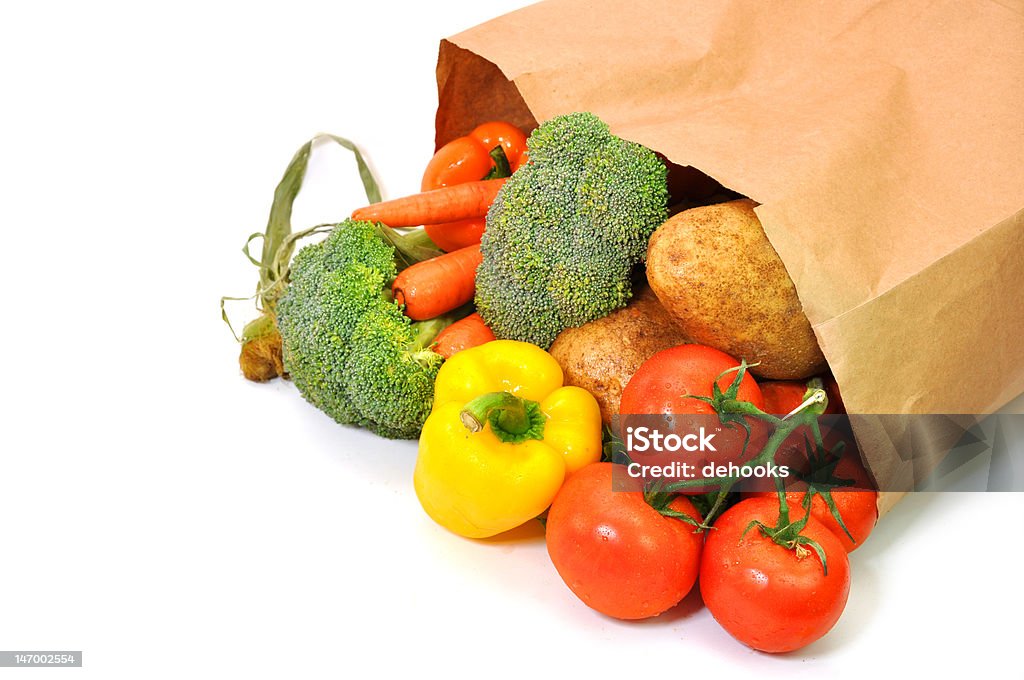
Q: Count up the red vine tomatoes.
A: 5